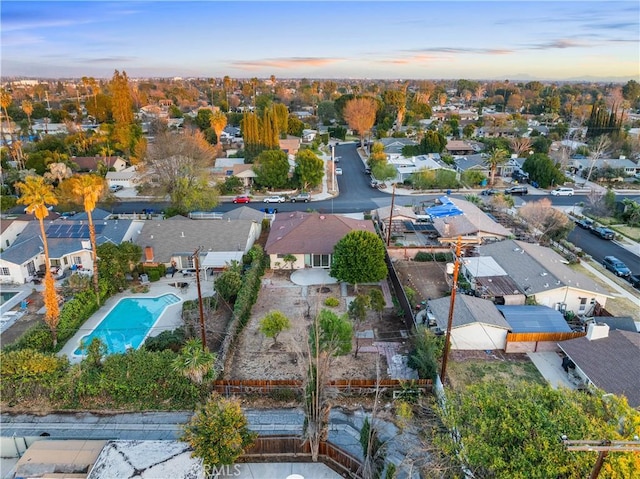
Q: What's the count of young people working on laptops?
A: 0